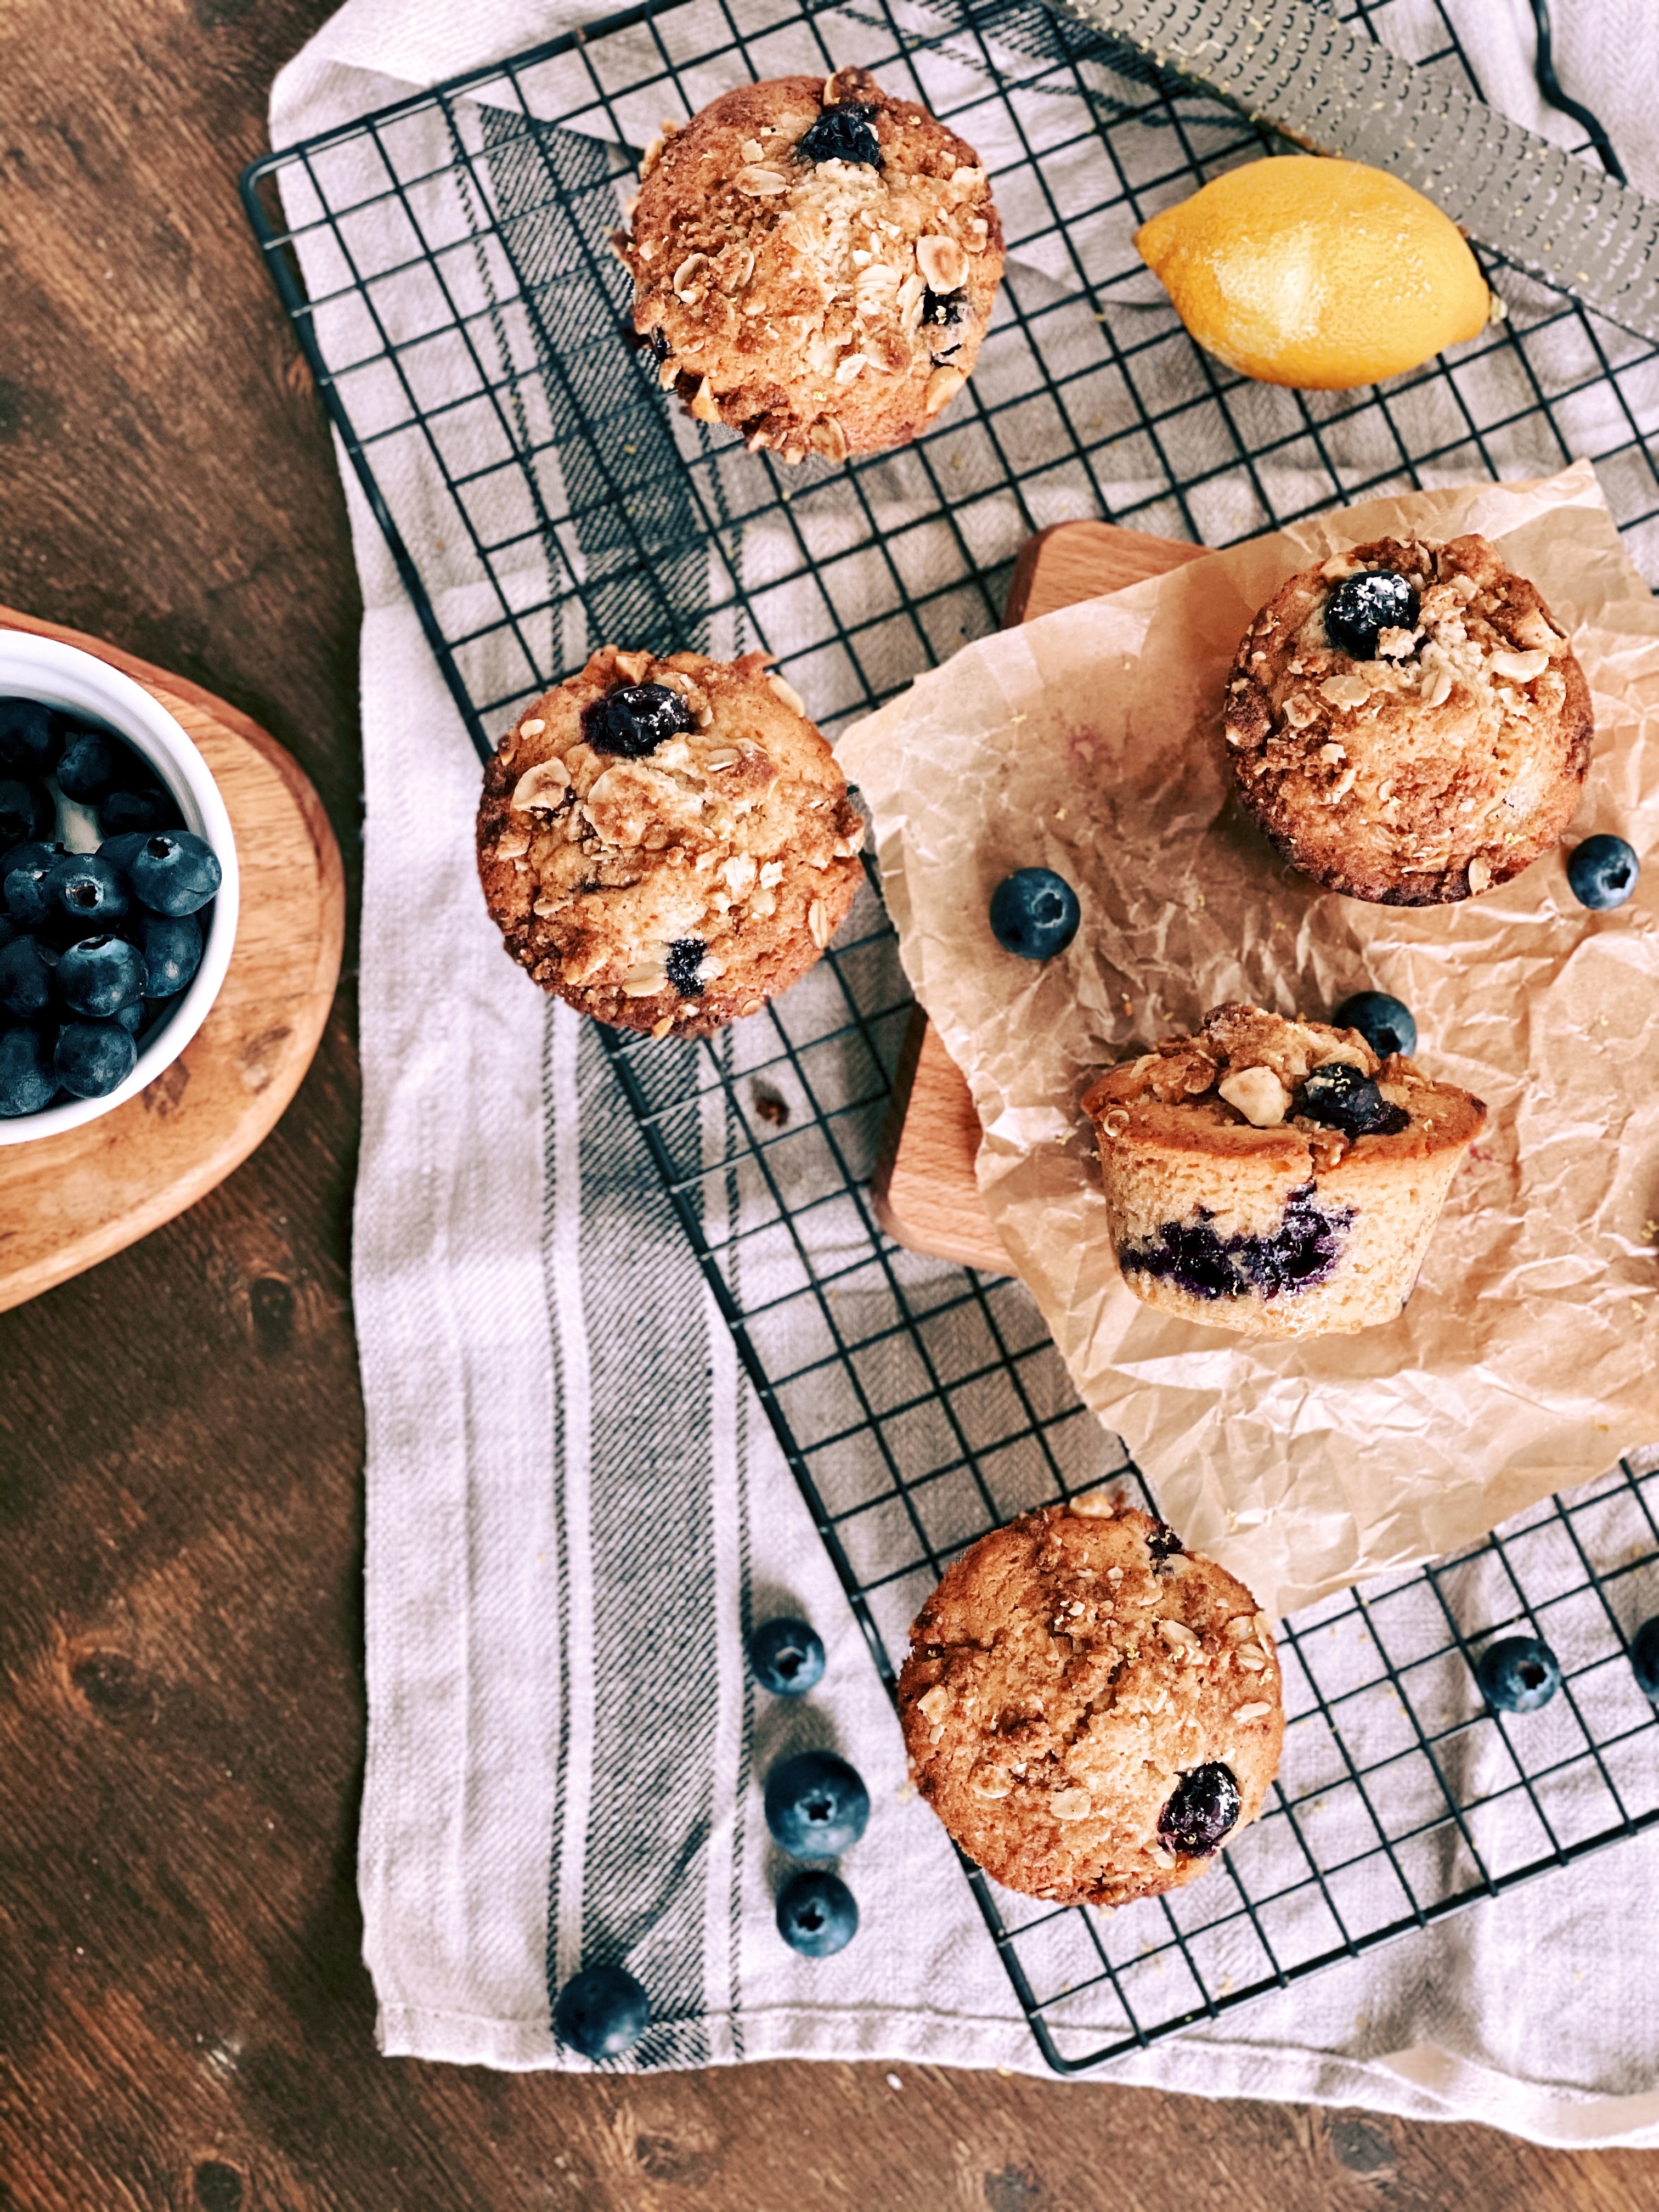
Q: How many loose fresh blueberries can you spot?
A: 9